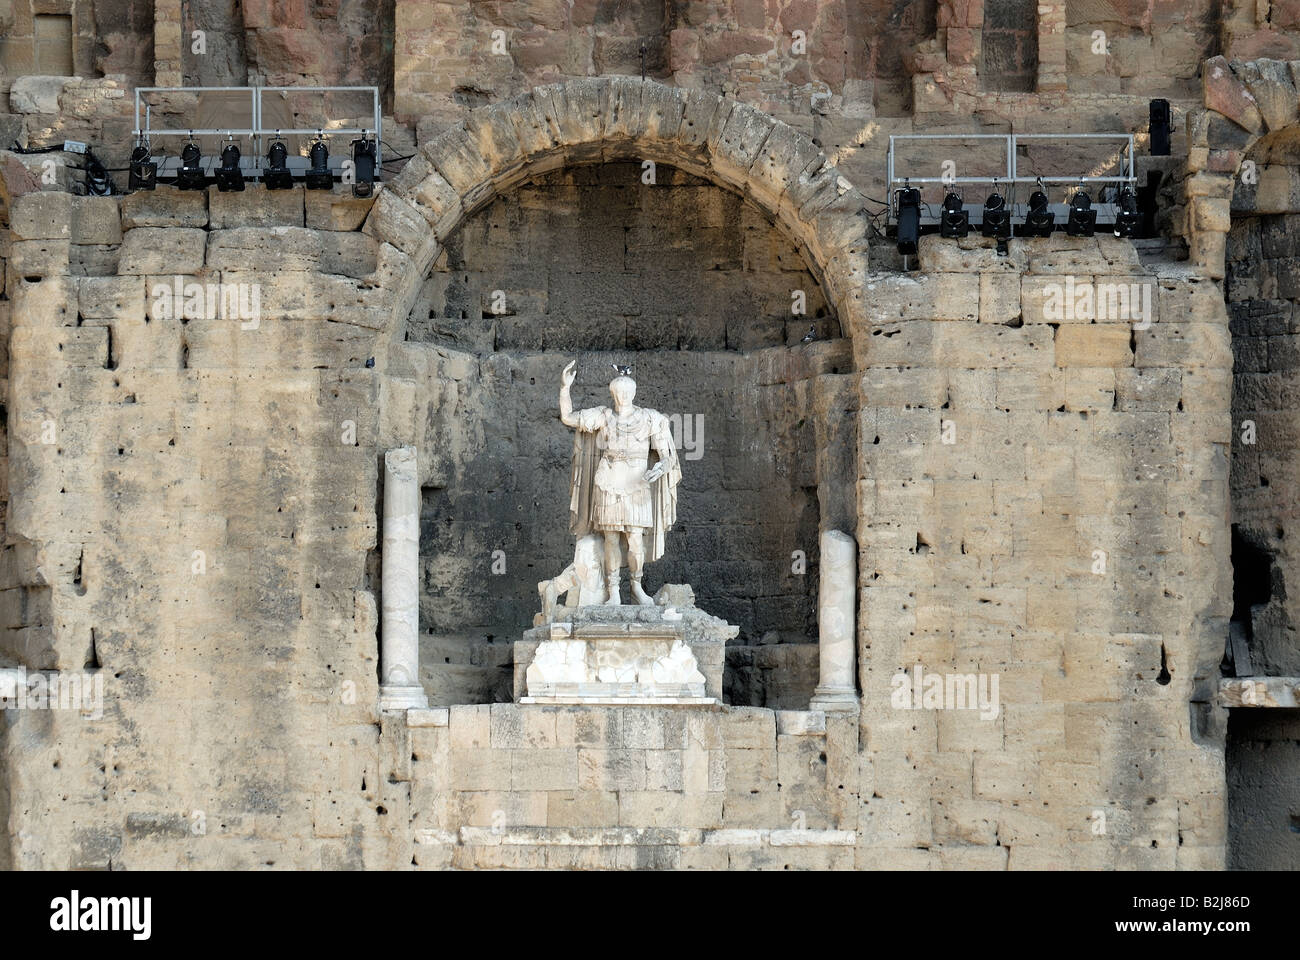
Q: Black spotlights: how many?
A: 13